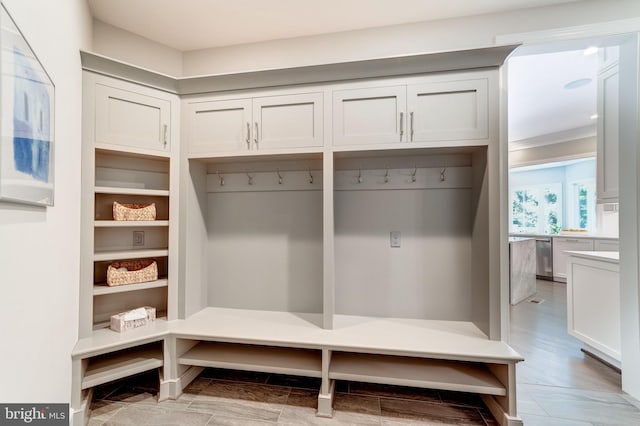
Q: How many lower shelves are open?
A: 3